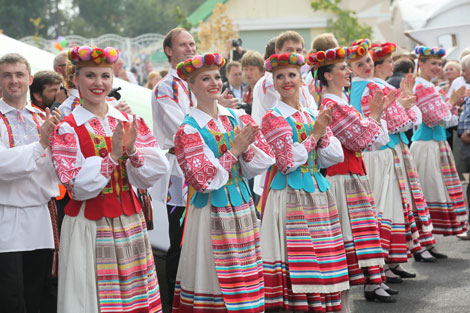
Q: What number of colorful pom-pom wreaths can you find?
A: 7